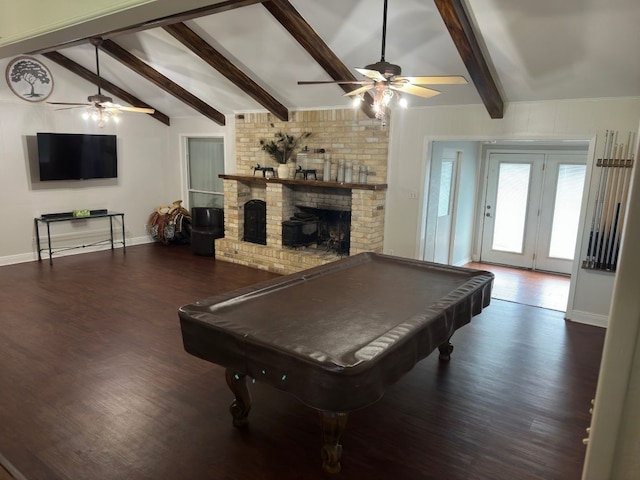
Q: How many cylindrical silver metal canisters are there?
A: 4